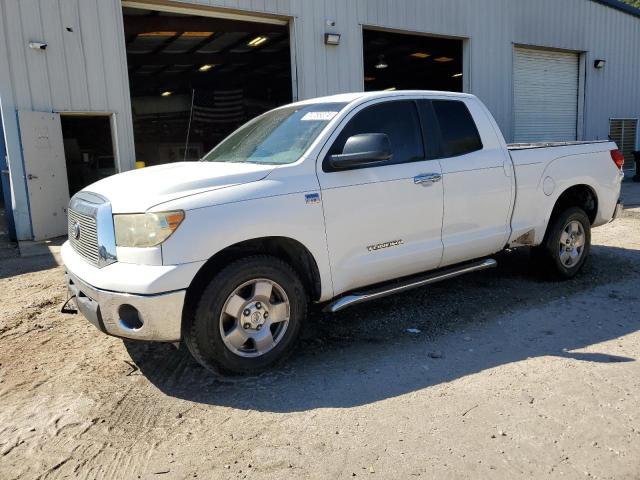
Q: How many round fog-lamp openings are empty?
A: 1